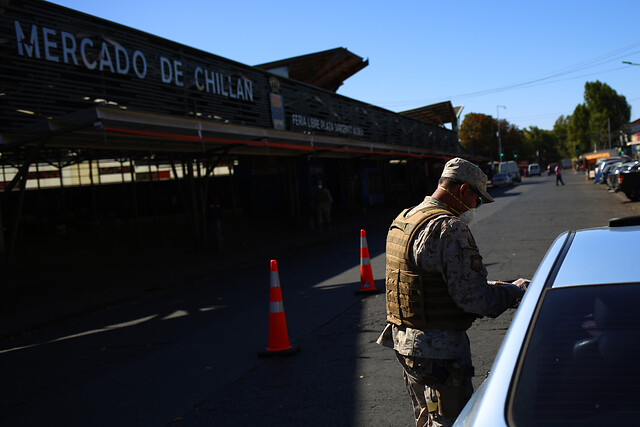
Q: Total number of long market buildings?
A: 1